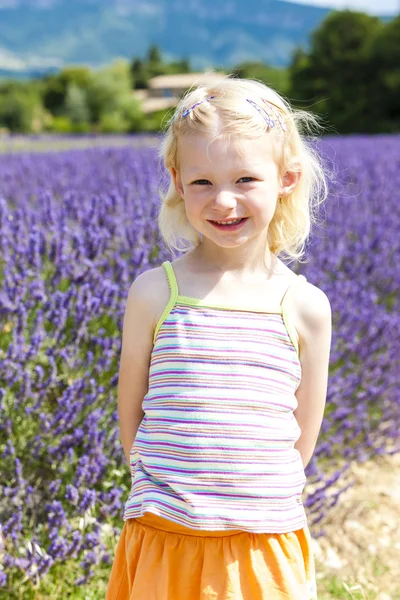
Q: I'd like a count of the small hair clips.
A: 3